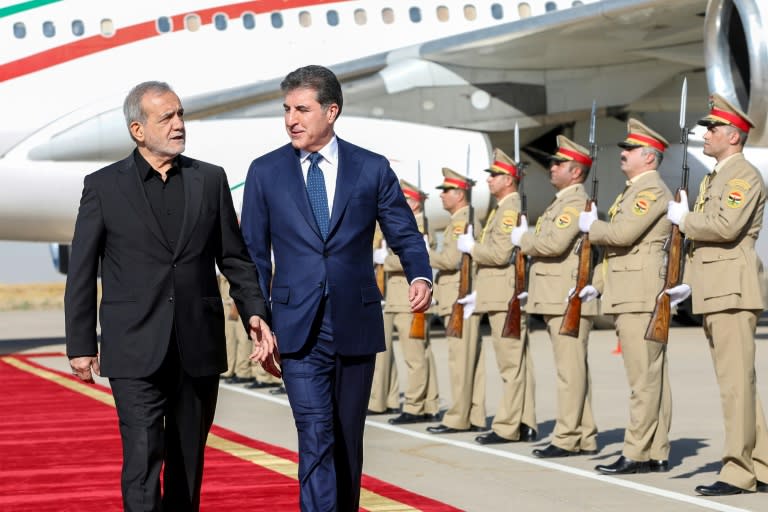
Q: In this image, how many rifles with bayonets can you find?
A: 5